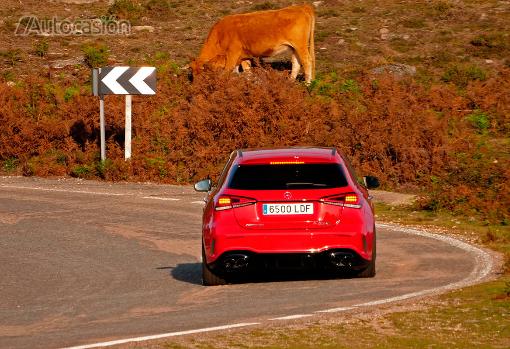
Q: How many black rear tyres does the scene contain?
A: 2